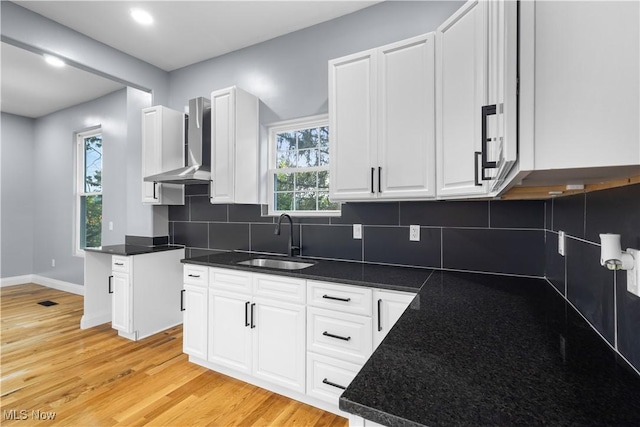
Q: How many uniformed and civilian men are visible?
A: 0